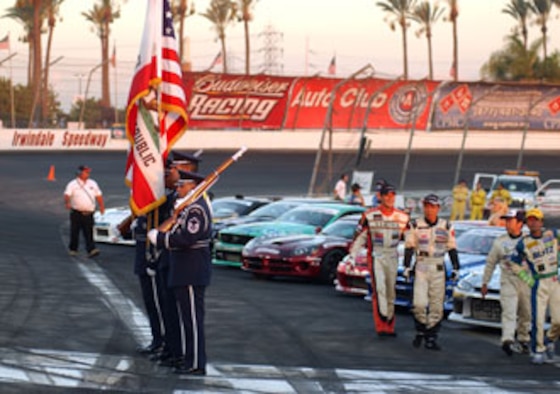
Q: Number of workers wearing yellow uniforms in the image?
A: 3